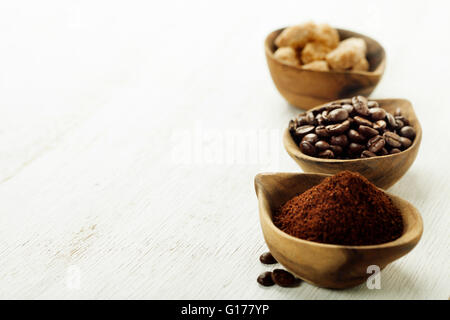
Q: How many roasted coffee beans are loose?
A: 3